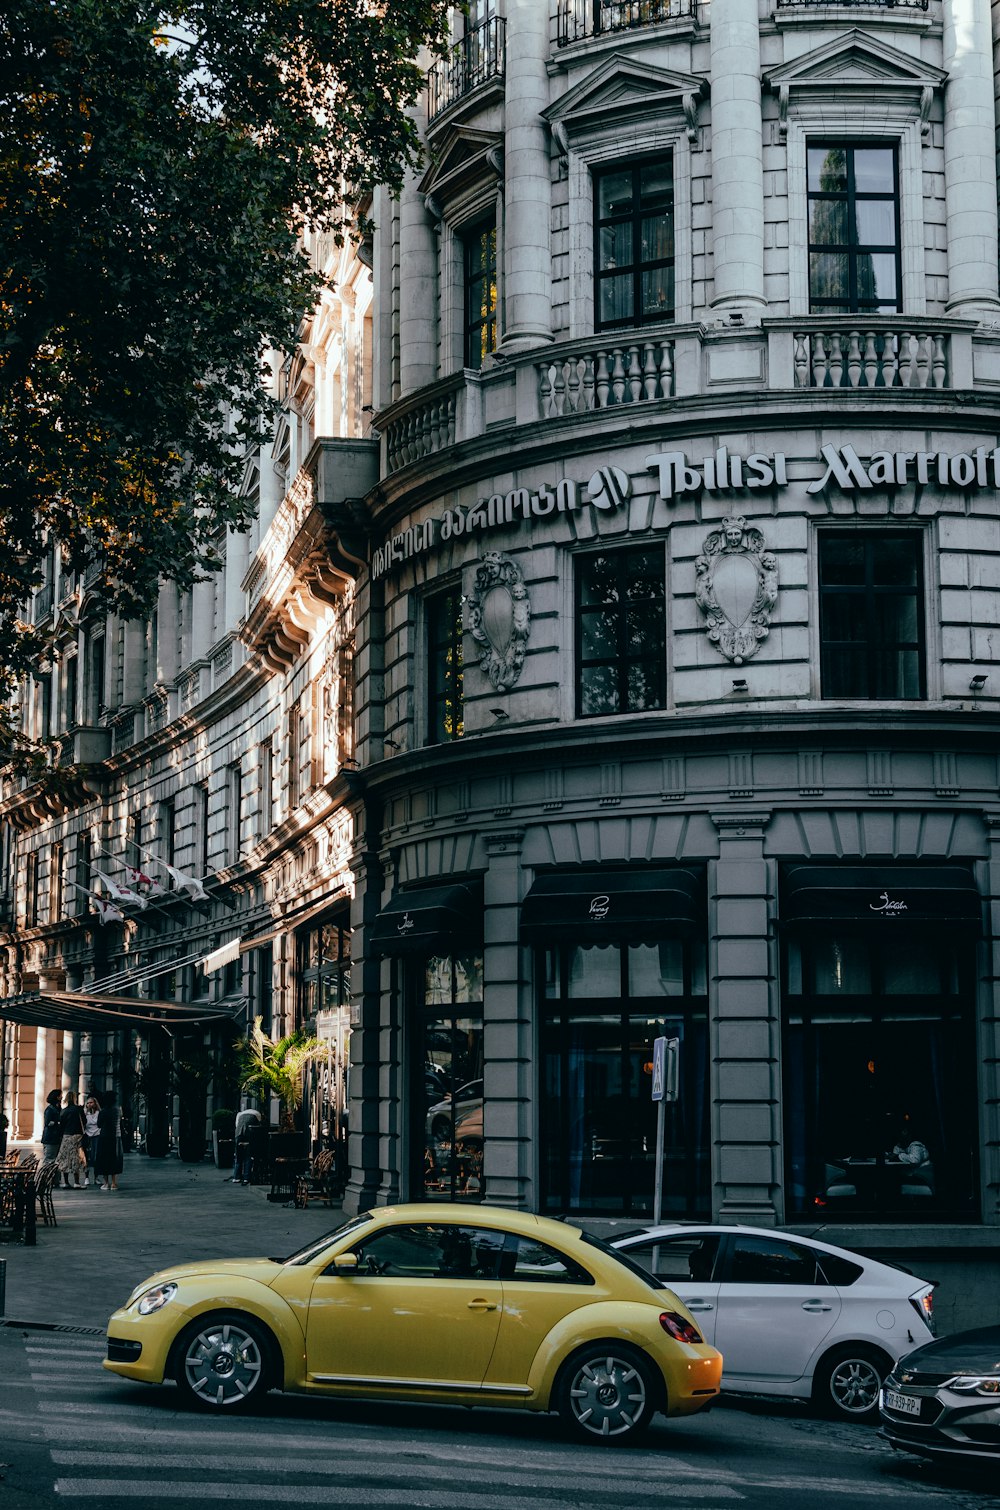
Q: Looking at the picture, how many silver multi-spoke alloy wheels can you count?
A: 3